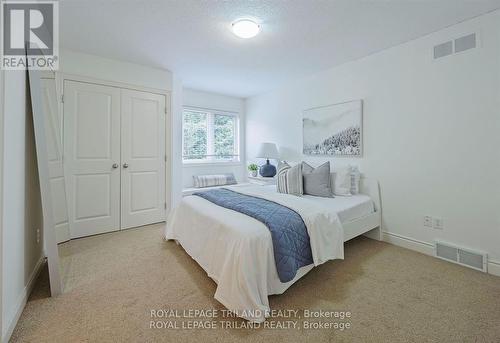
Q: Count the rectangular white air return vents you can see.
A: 2